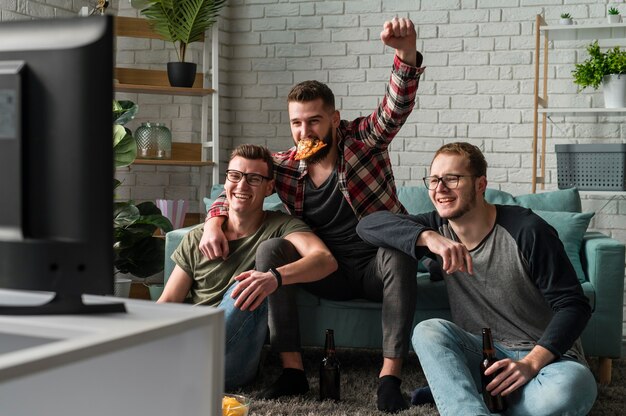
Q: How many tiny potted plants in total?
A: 2